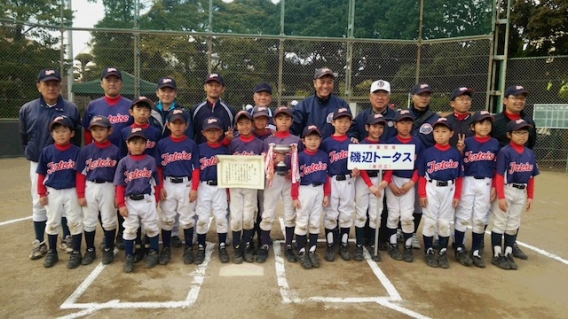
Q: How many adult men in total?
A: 10